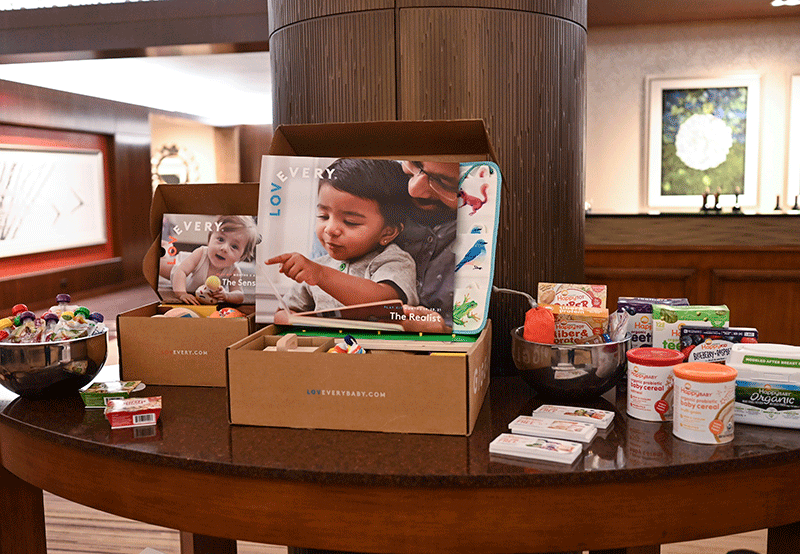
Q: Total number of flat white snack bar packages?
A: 3